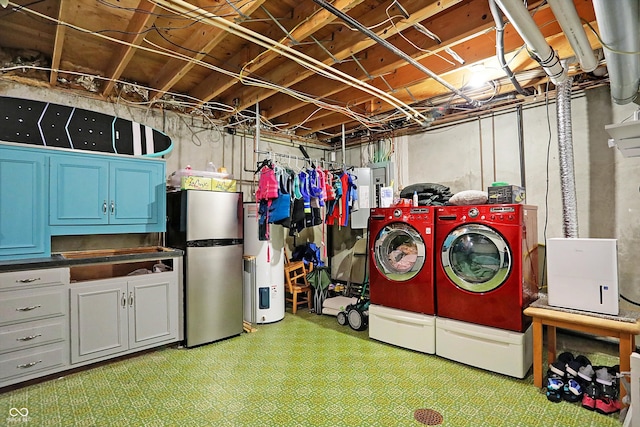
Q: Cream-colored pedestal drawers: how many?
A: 2